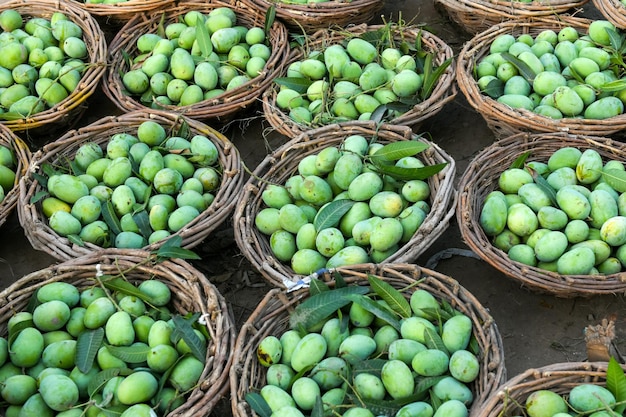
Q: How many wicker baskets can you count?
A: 15